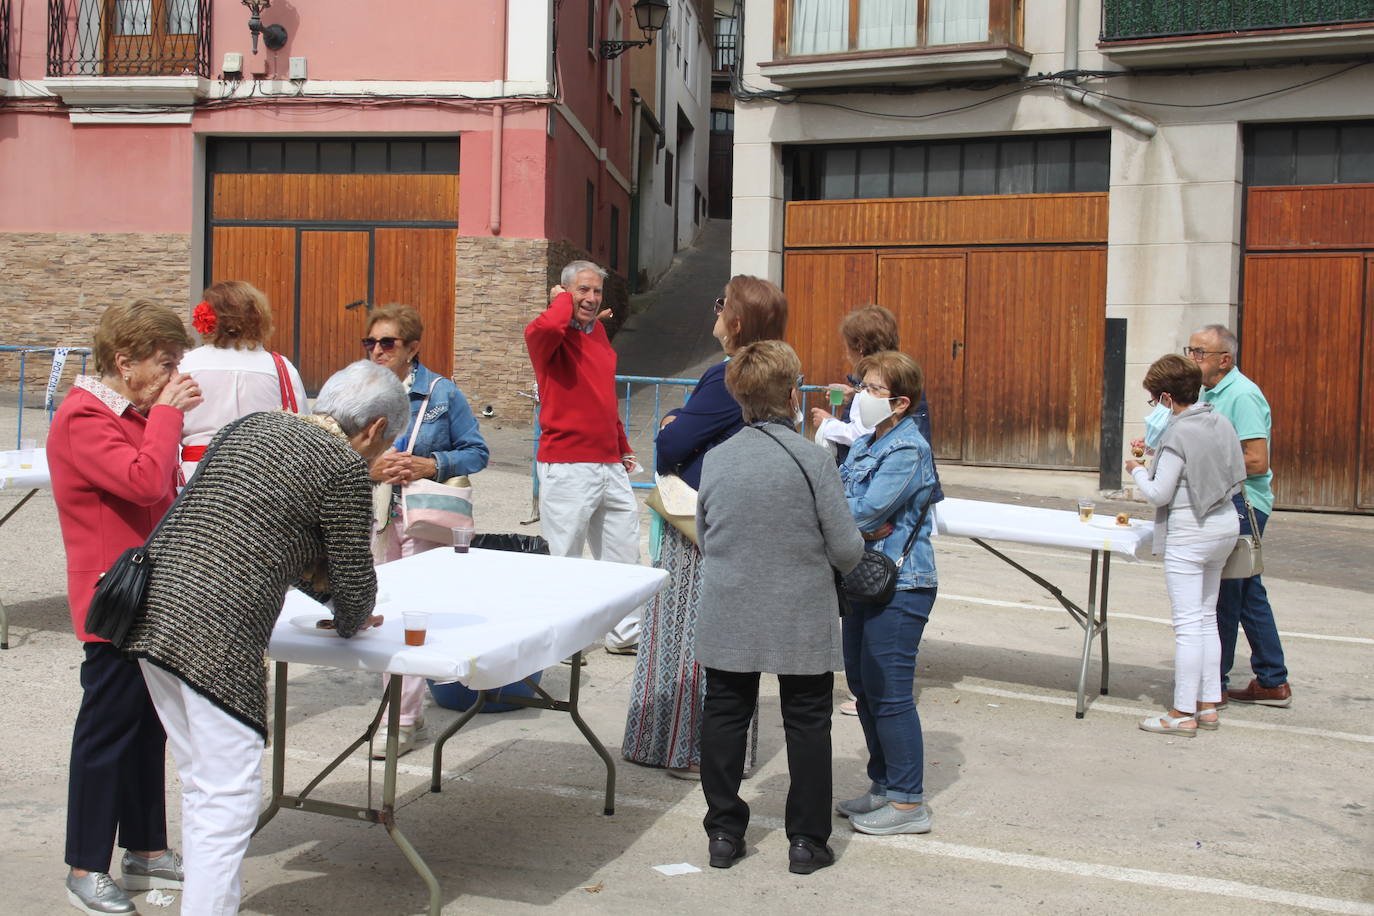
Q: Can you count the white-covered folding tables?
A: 3